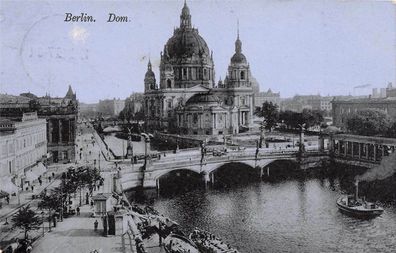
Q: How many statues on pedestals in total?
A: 4